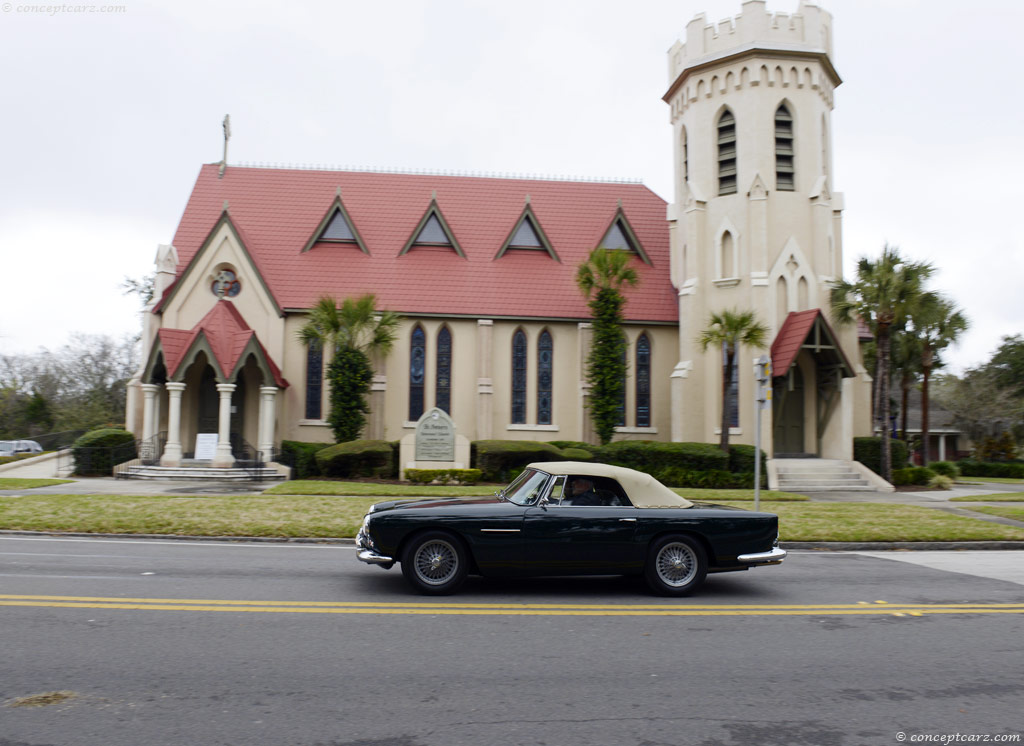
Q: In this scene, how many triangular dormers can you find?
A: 4